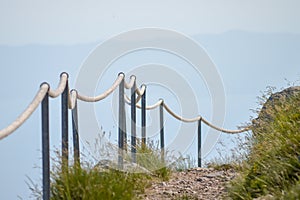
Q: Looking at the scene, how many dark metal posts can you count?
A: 8